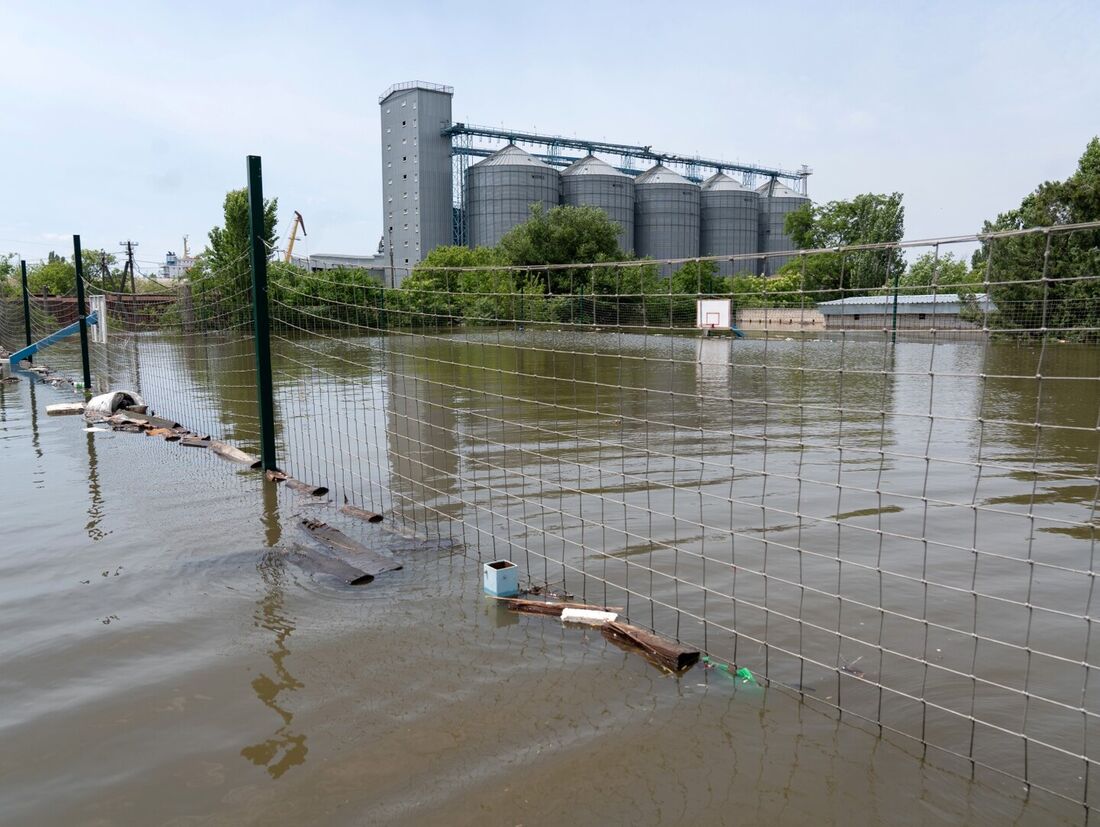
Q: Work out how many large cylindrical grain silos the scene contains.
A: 5